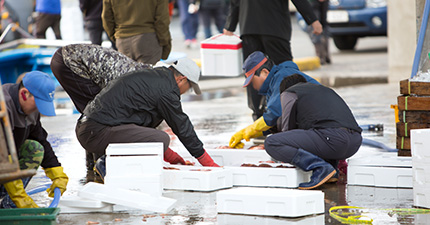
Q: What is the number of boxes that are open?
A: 3